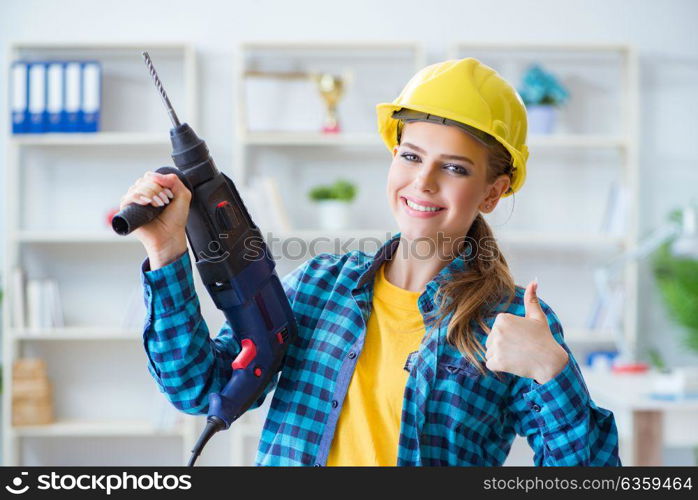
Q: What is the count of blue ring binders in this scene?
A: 5